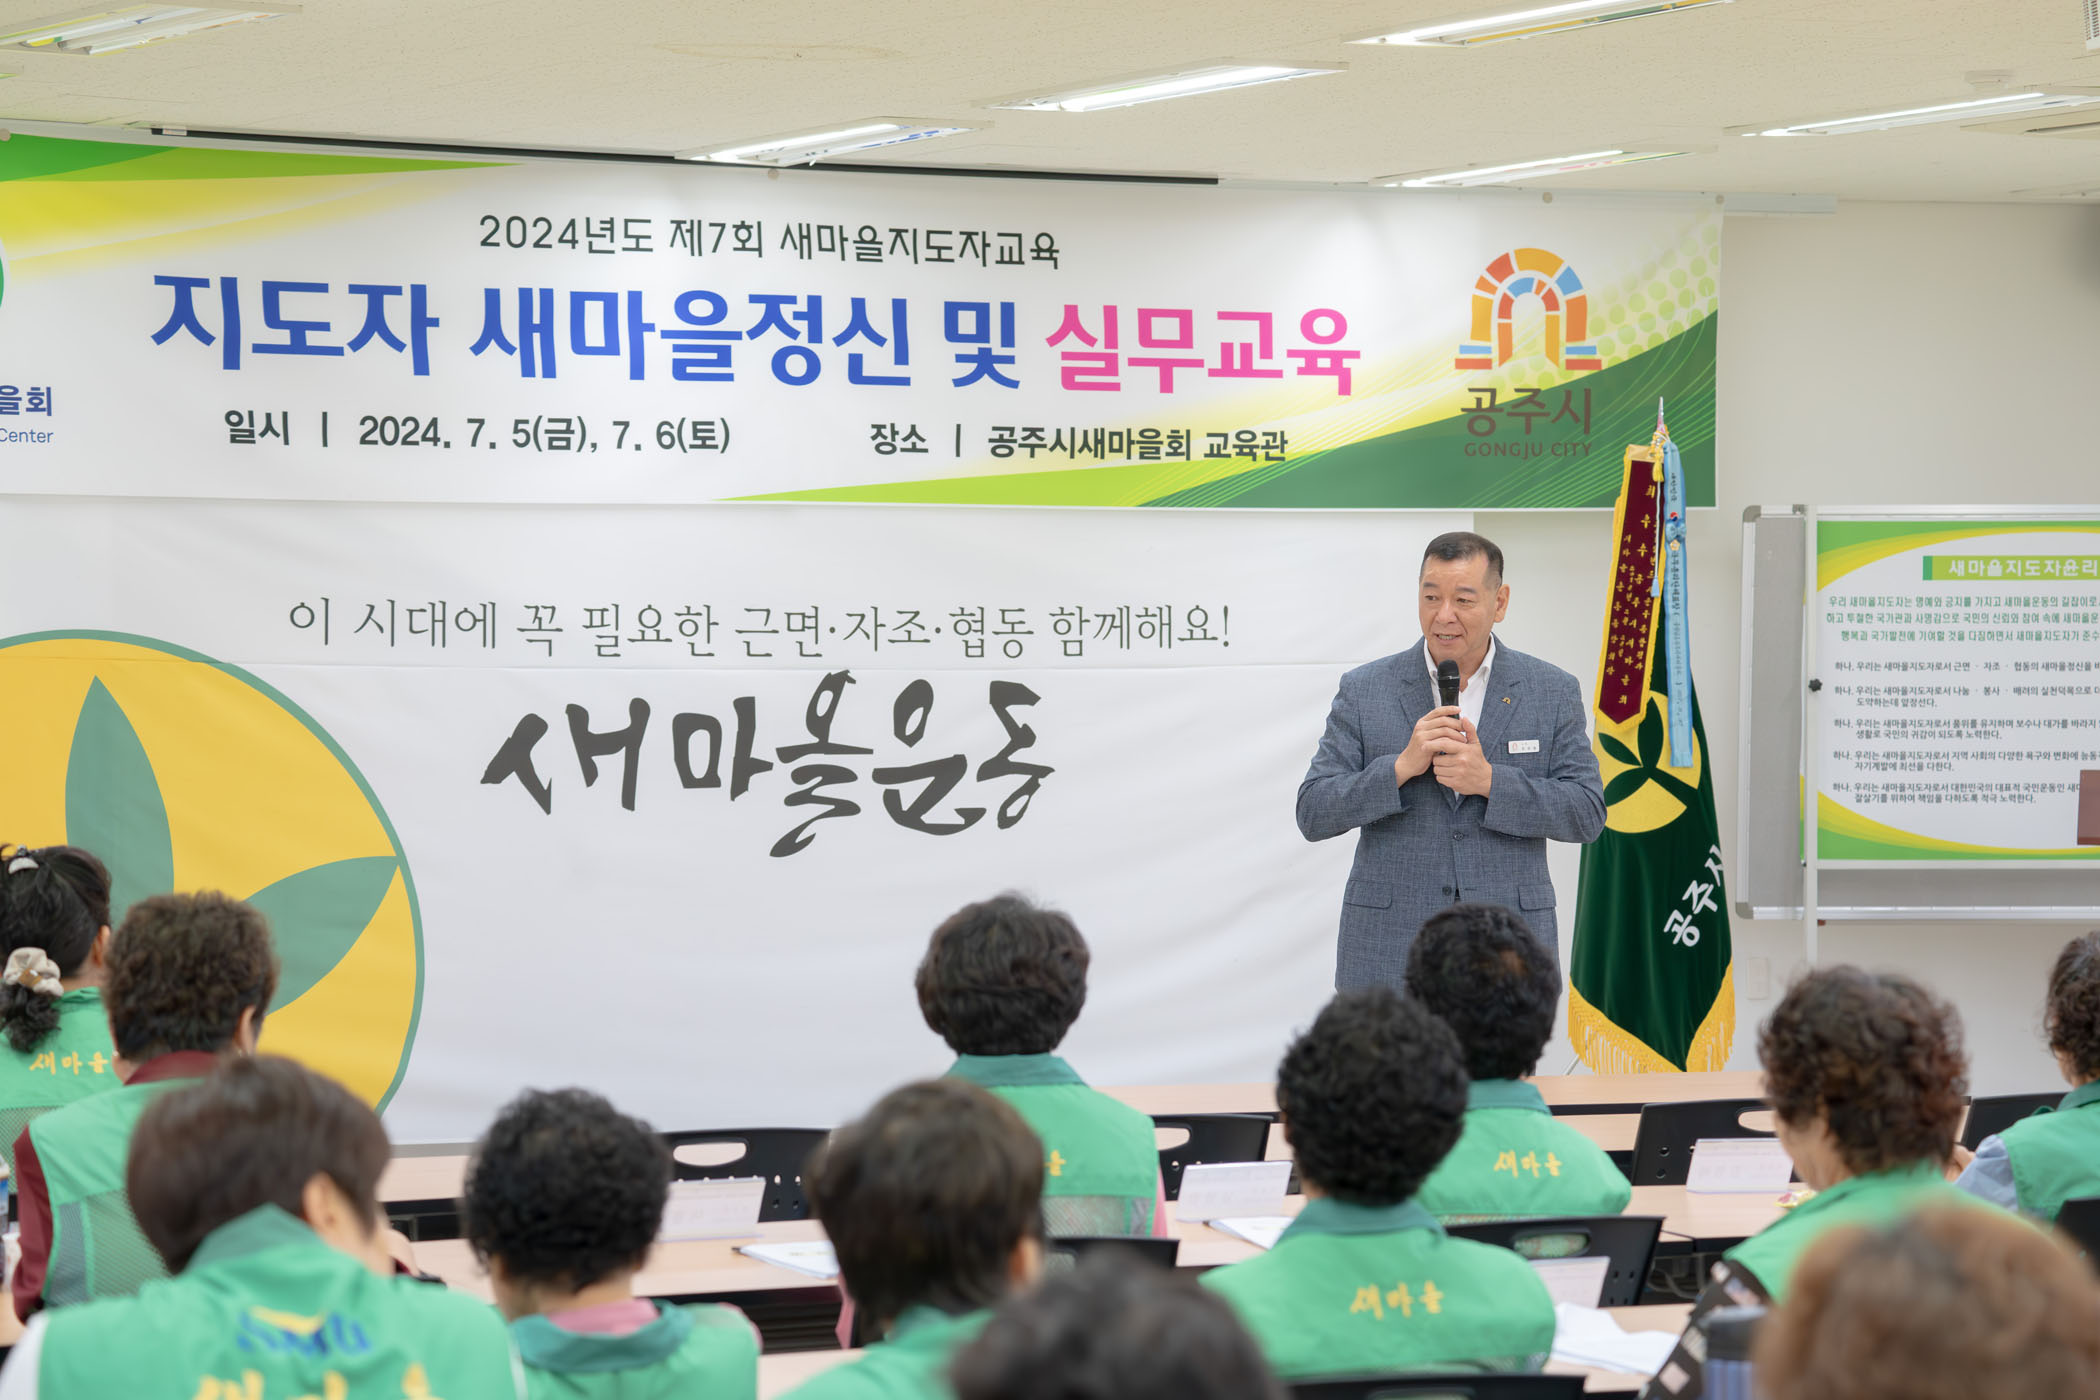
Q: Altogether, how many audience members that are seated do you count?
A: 12